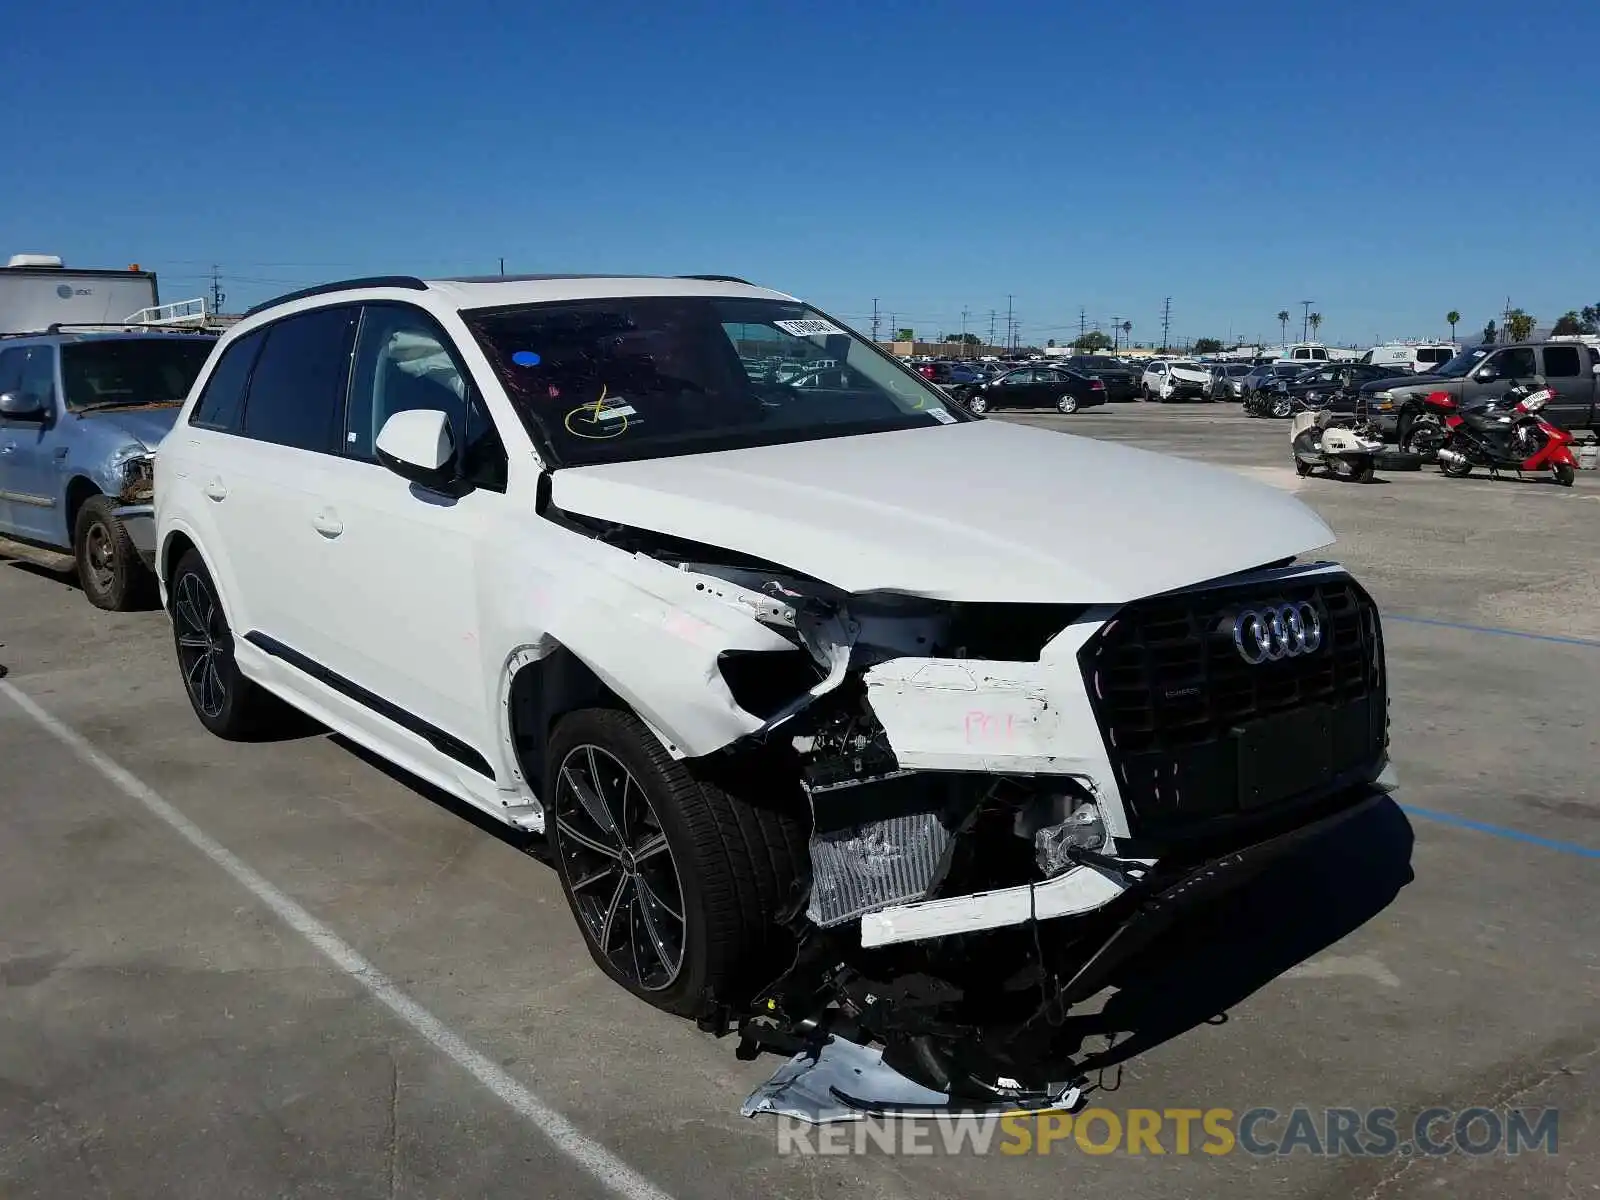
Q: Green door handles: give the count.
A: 0